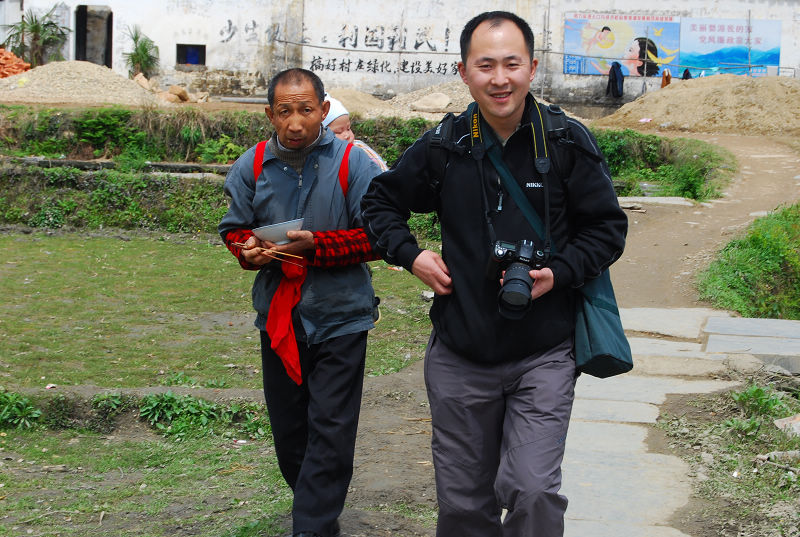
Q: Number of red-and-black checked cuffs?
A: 2